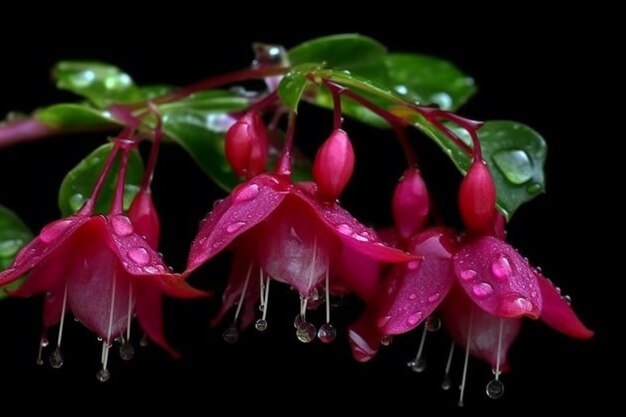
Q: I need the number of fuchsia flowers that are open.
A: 3